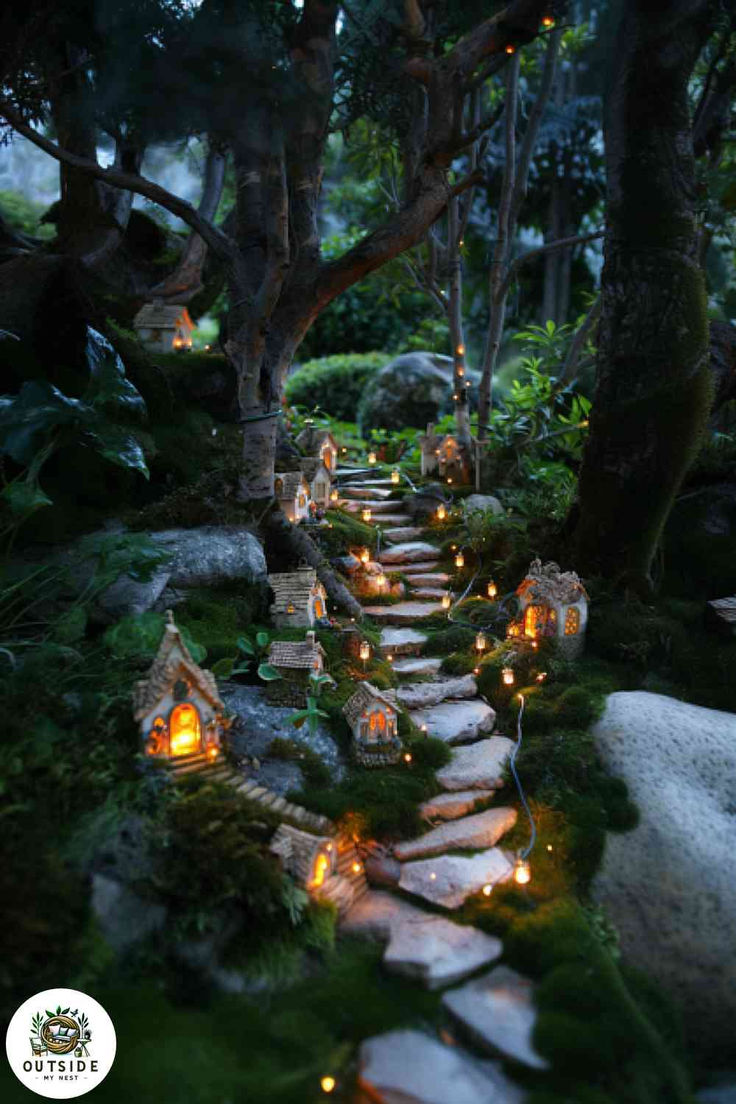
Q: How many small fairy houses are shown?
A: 11